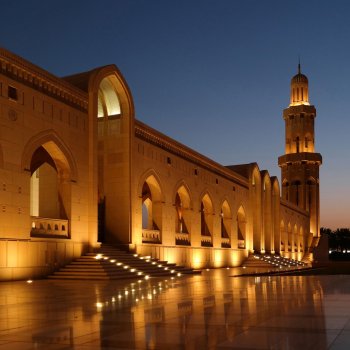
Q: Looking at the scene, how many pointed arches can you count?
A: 14